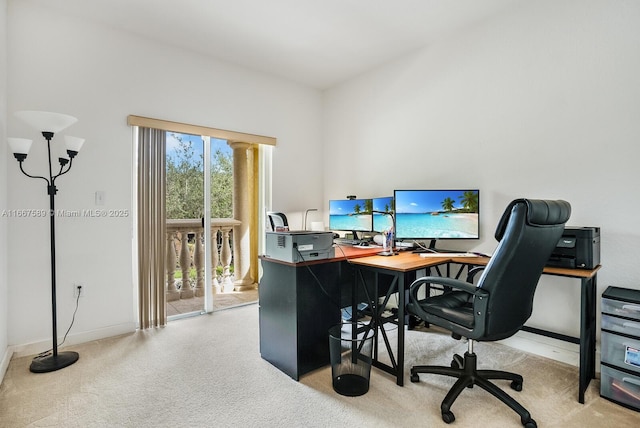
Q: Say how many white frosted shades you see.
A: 3